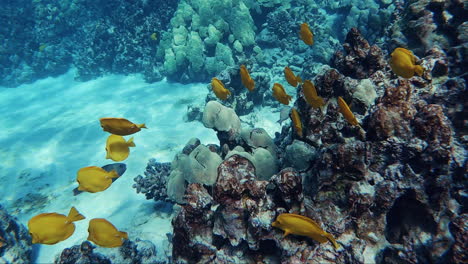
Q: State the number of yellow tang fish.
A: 15